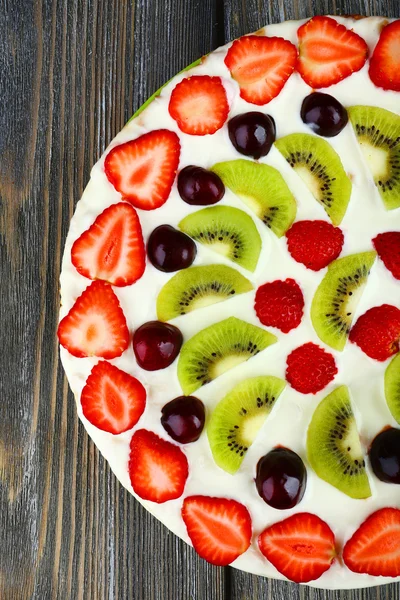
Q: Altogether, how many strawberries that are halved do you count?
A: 12